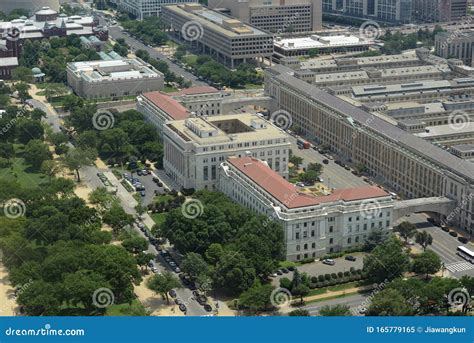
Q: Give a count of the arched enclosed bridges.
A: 2